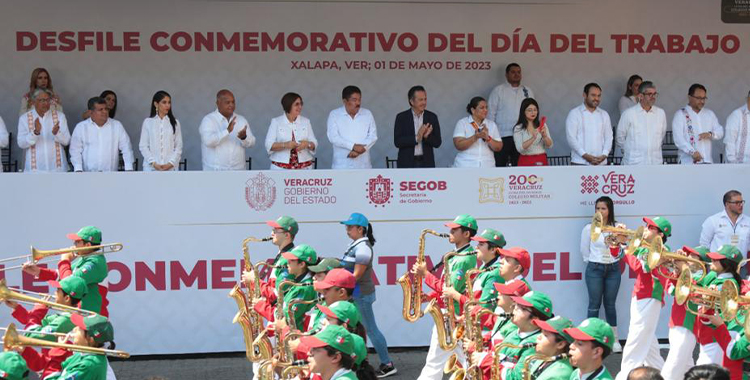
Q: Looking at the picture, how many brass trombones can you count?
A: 3